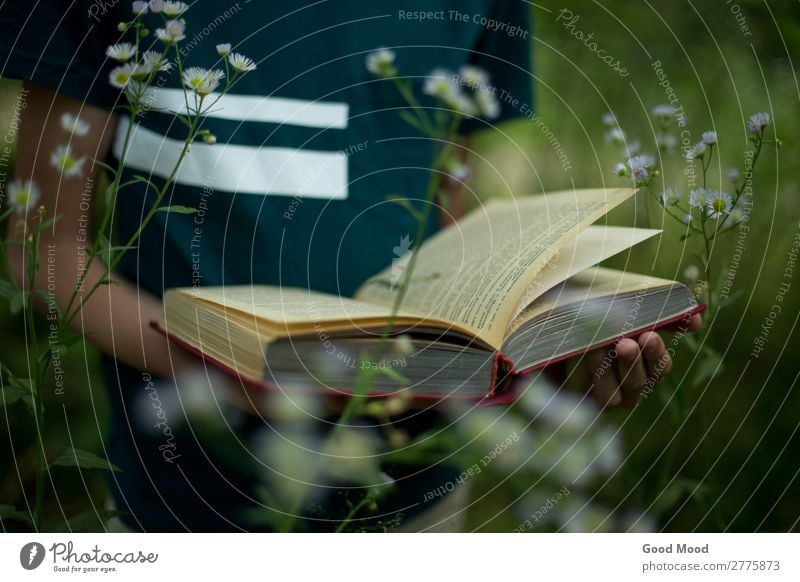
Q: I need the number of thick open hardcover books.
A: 1